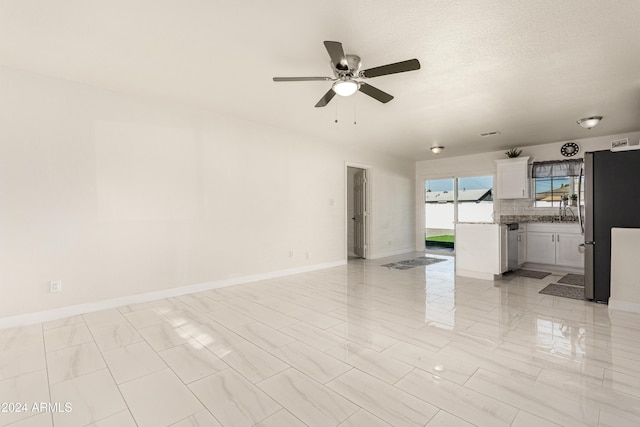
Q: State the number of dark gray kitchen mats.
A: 3